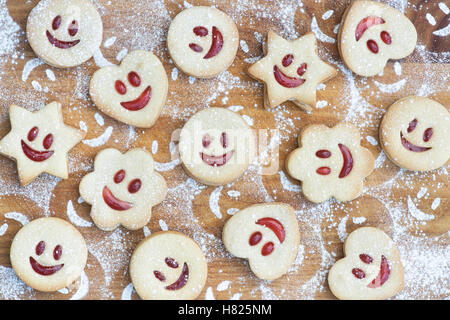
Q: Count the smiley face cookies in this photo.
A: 14